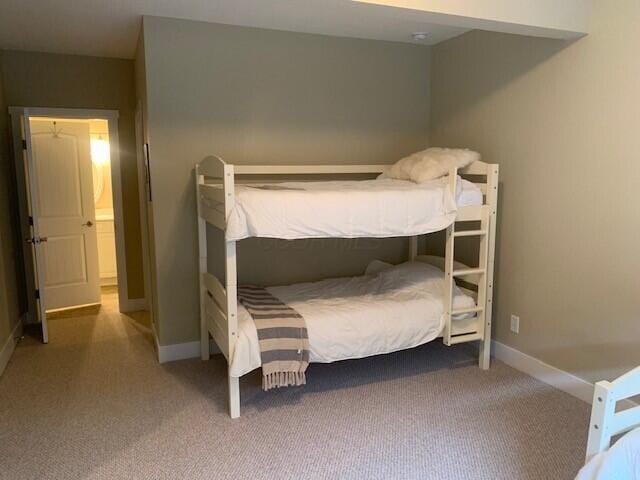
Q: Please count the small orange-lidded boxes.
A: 0